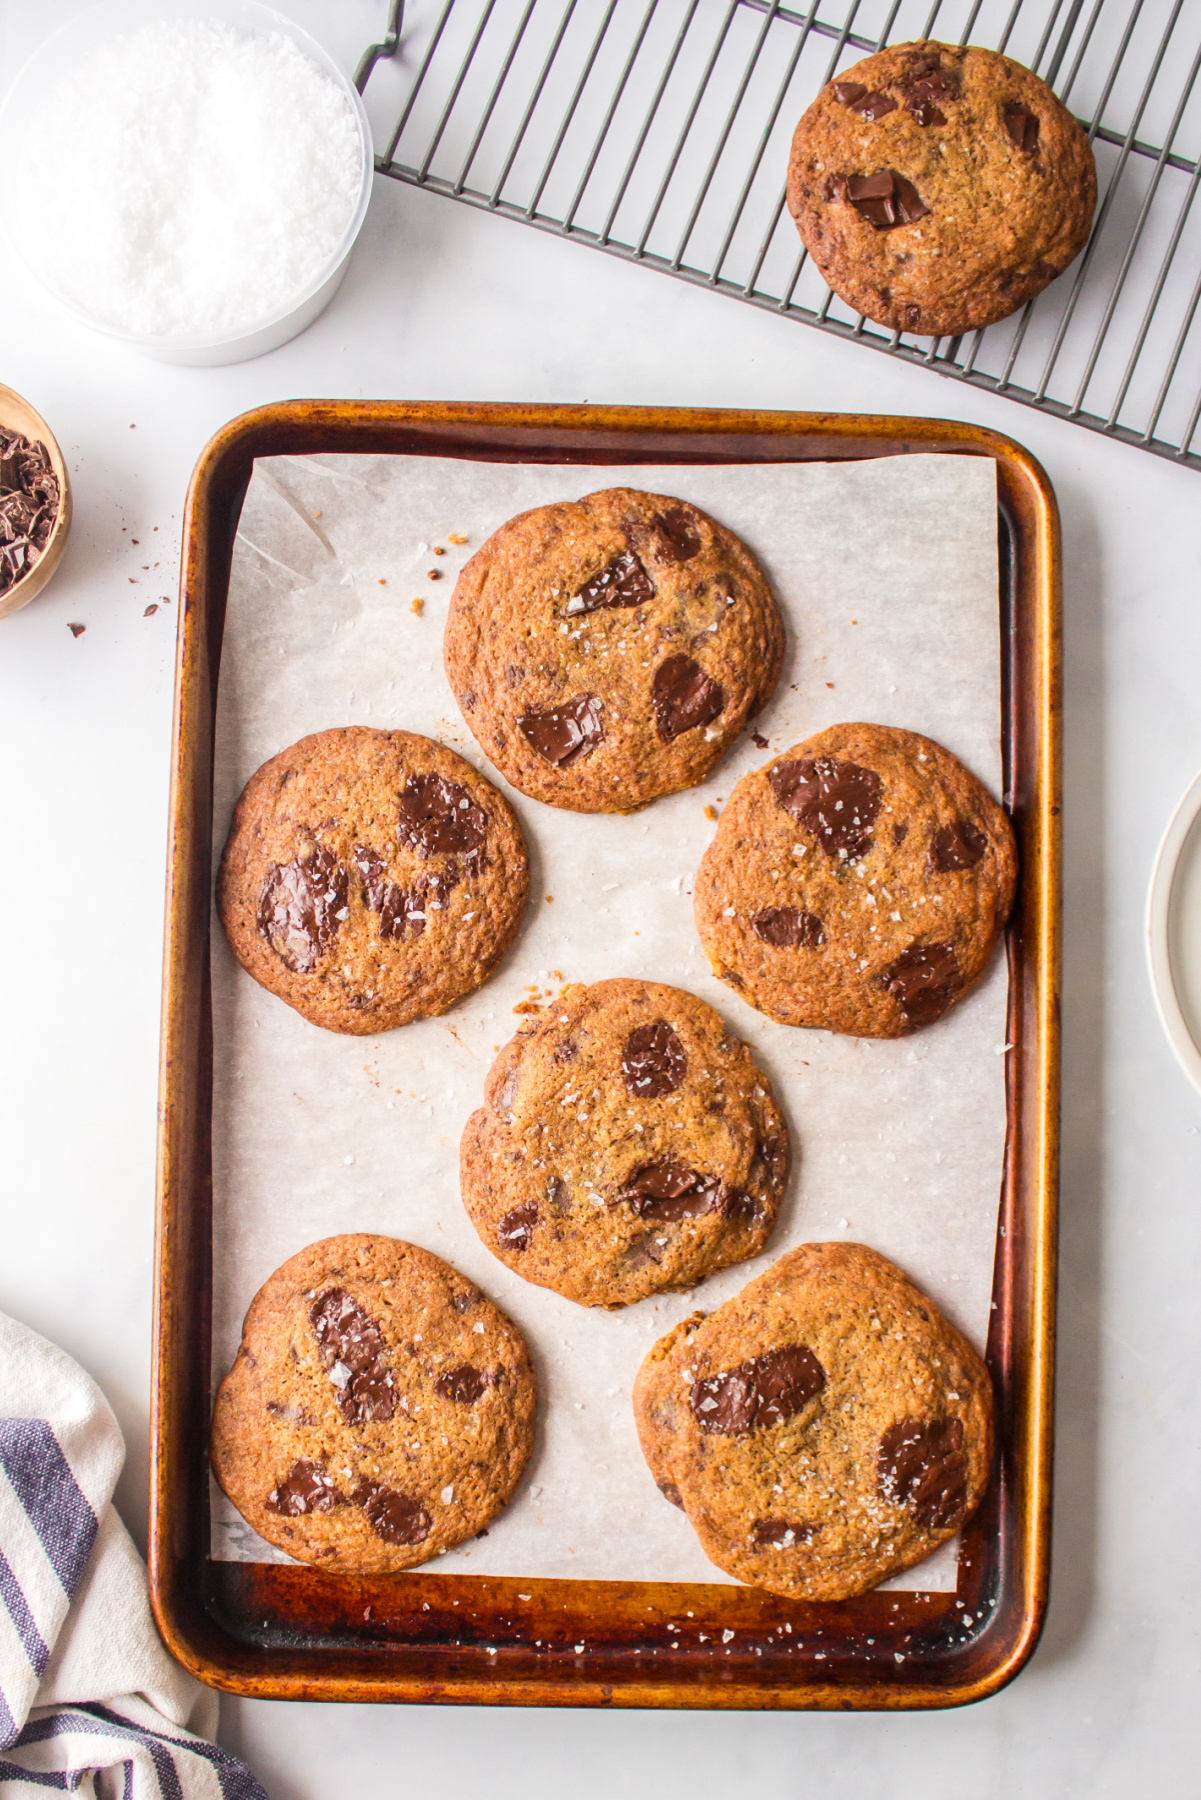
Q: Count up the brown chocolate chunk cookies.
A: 7